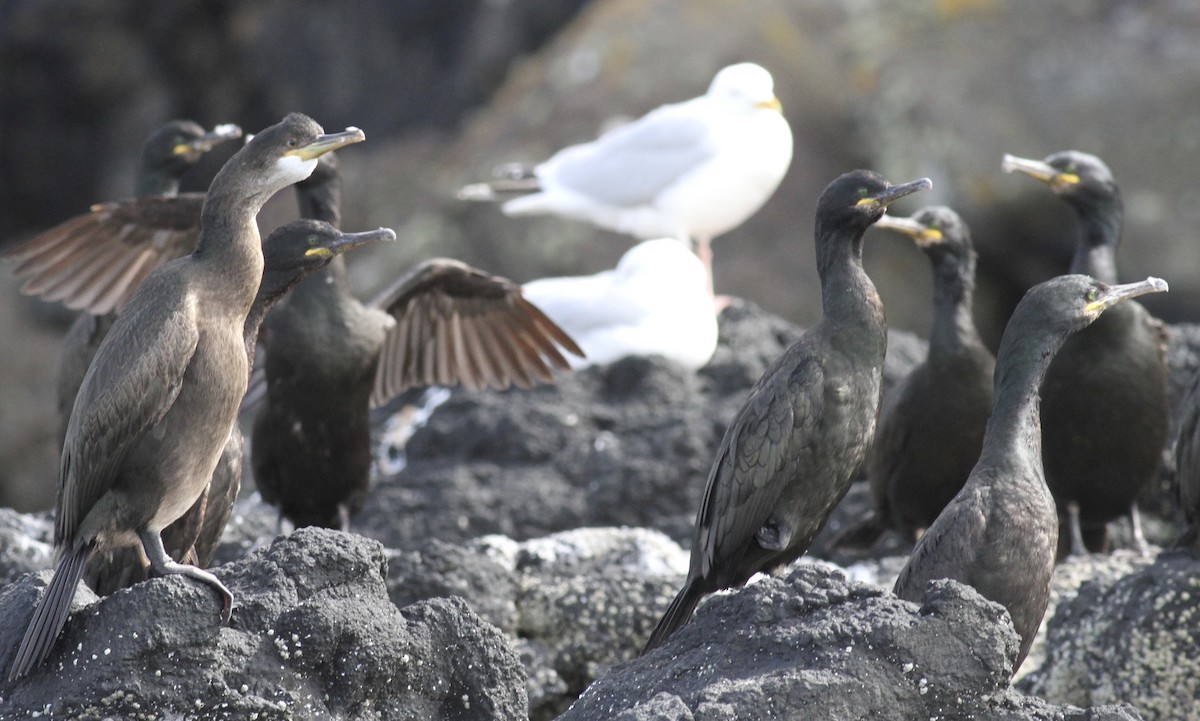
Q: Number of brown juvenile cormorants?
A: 1